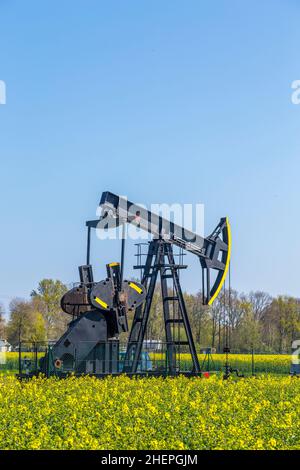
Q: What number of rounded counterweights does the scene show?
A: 3